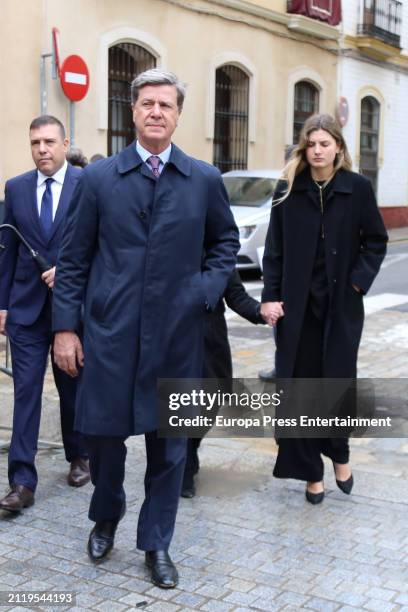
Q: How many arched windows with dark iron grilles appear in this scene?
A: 4